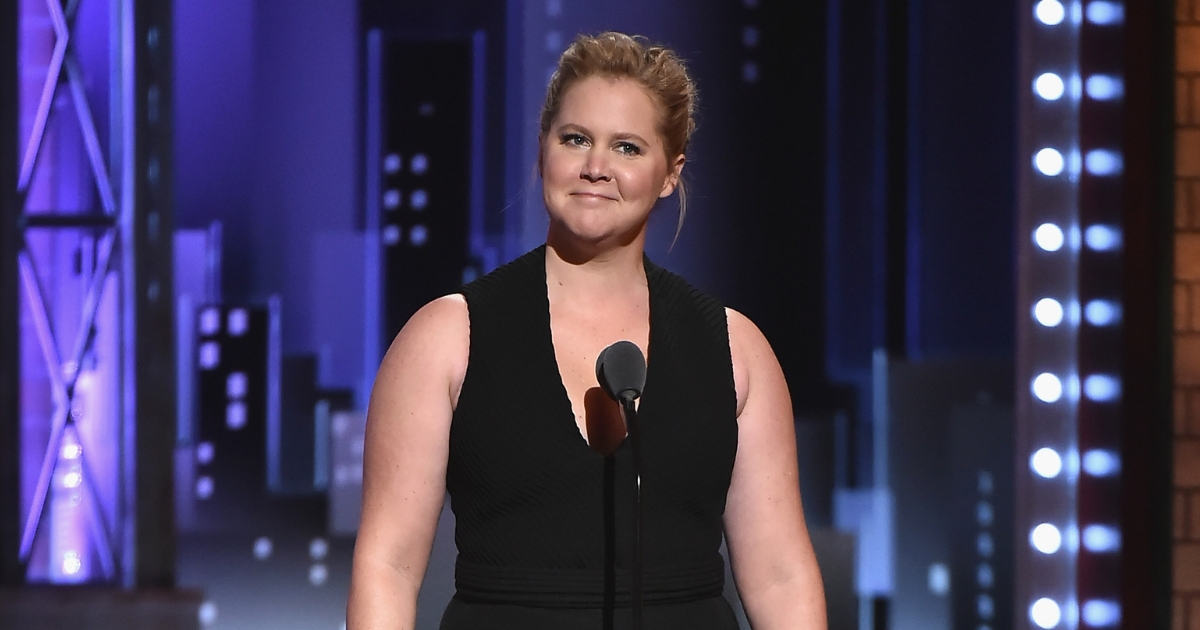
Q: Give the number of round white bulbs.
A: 9